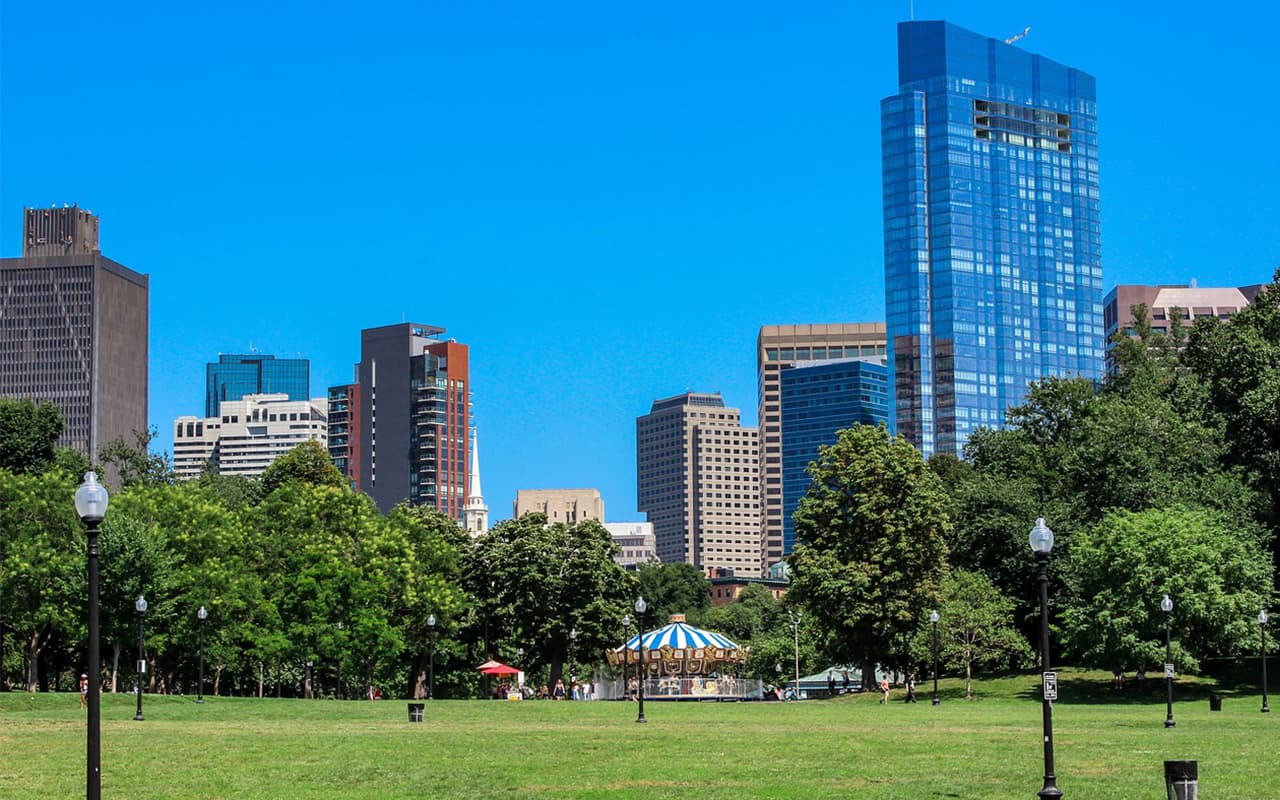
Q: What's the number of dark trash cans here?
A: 3